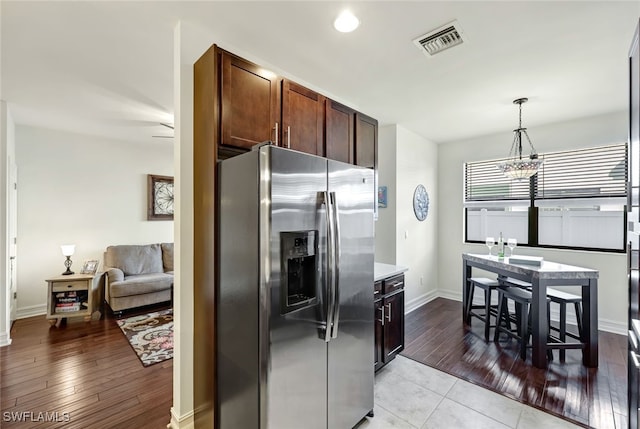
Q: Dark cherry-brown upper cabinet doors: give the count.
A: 4